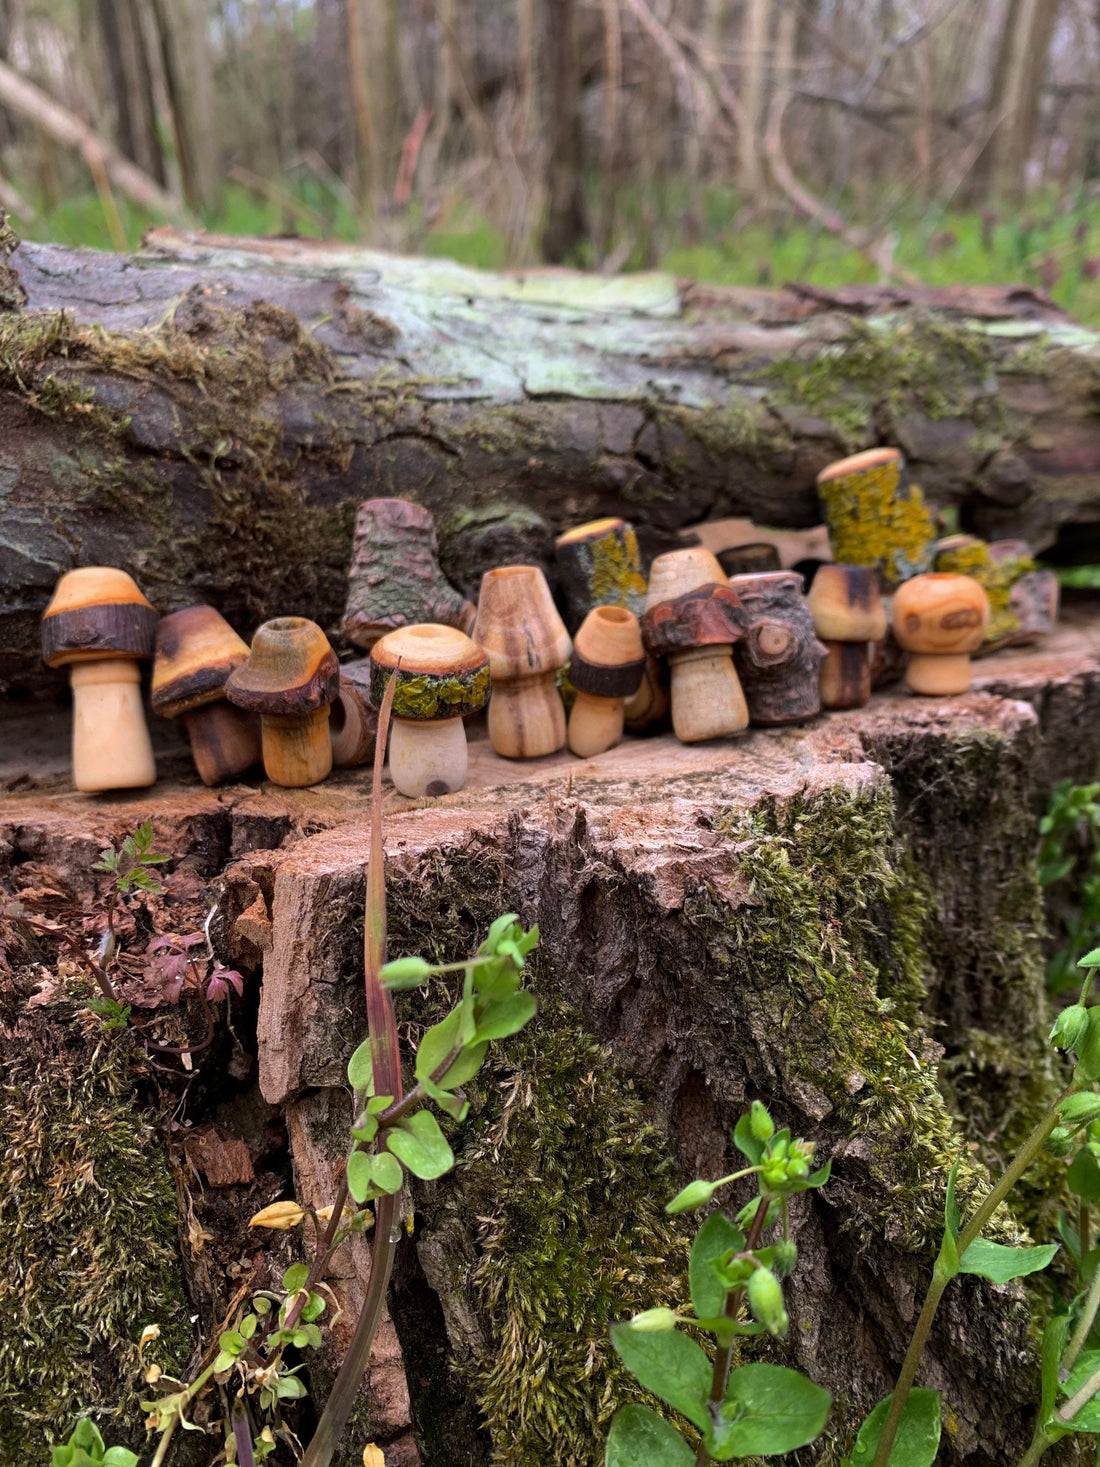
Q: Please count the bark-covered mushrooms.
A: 6